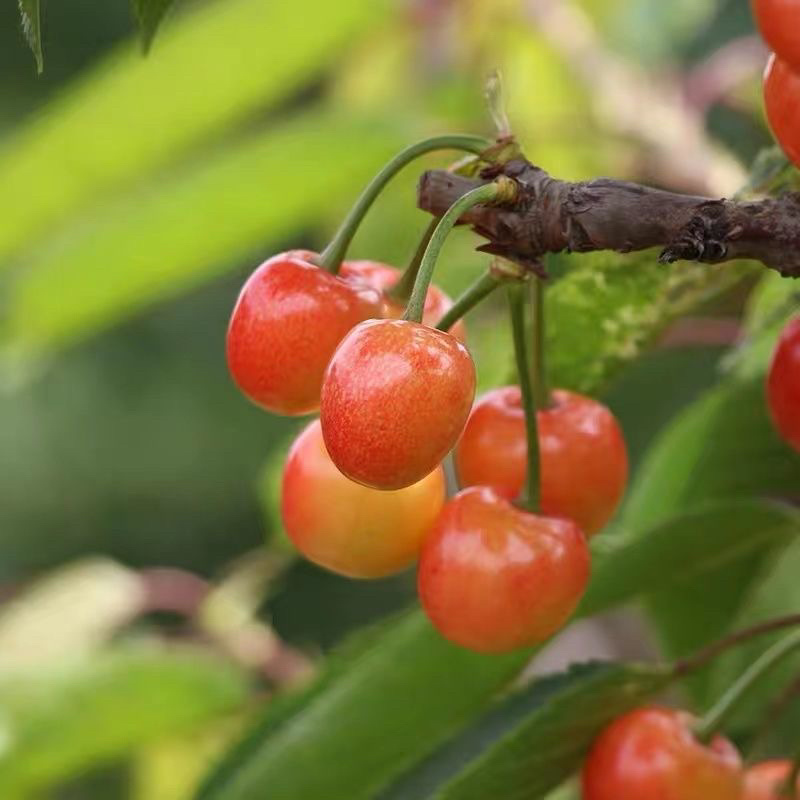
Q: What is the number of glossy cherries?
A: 11